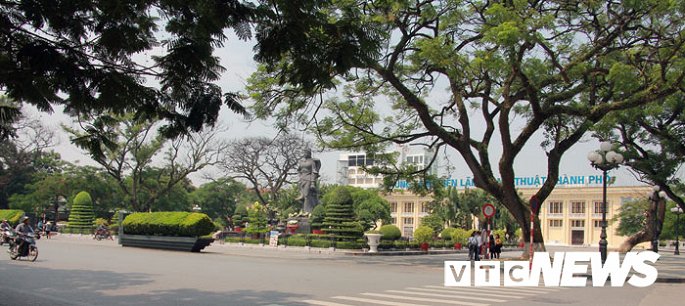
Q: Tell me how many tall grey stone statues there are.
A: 1